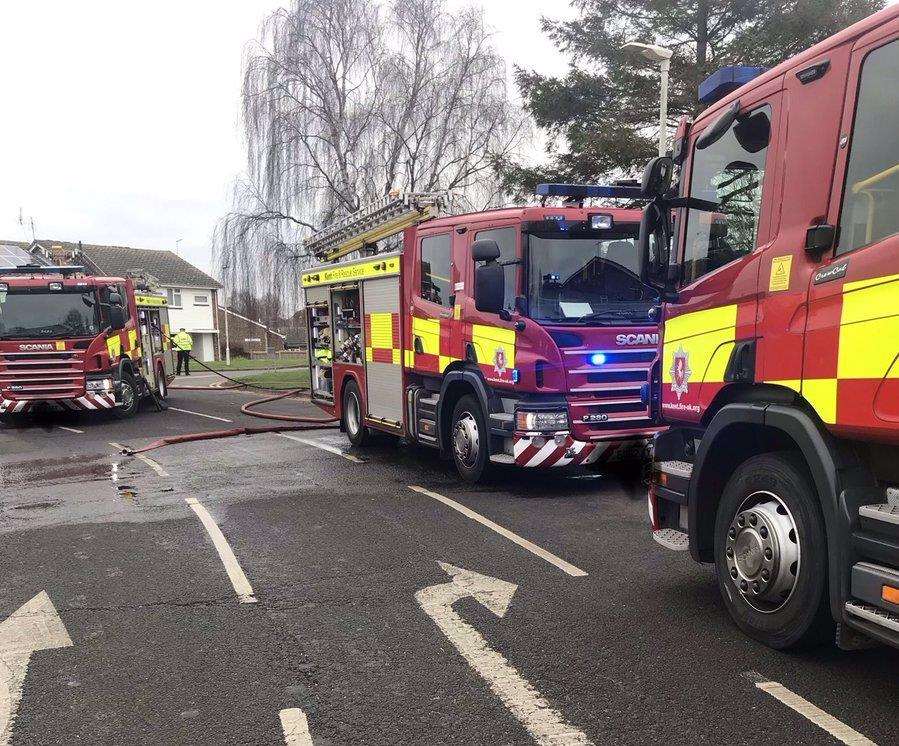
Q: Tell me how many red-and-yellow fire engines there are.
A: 3